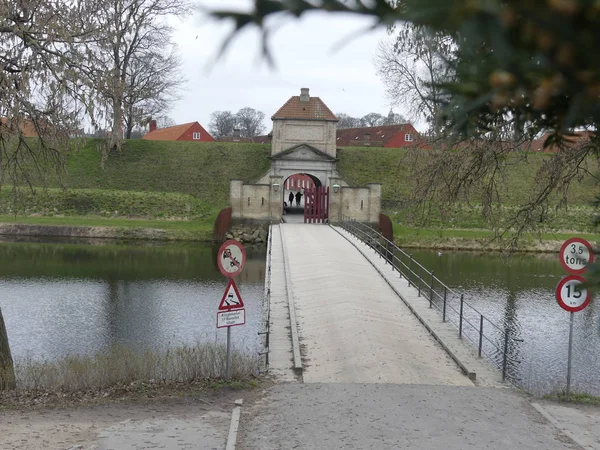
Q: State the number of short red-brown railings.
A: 2